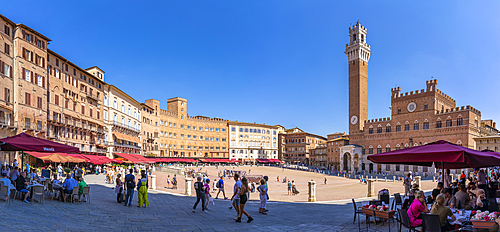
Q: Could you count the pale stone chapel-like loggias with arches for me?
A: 1